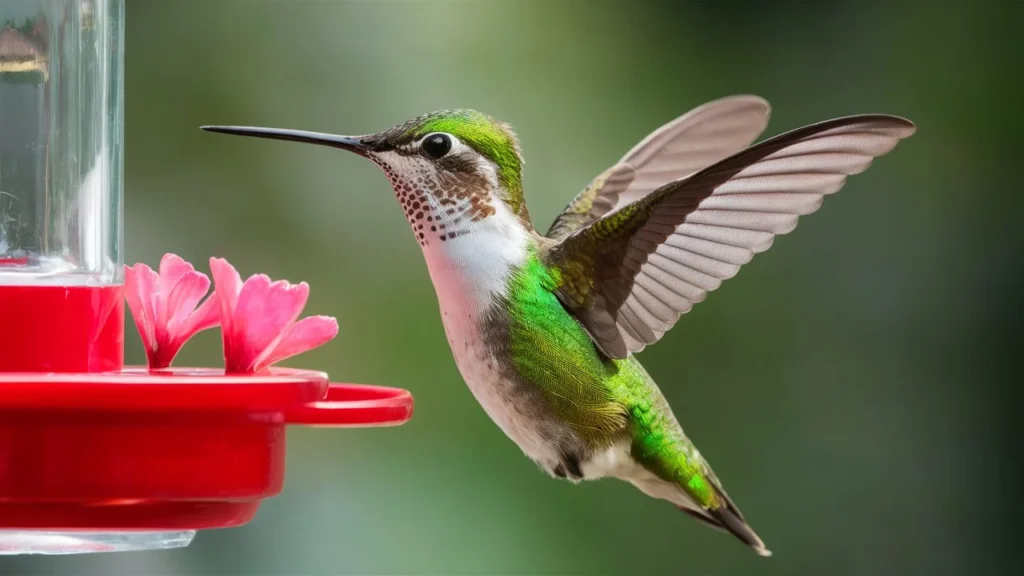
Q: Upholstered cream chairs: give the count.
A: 0